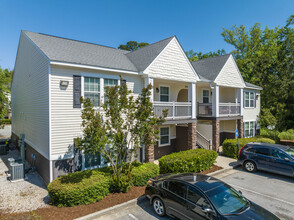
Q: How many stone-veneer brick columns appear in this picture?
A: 4